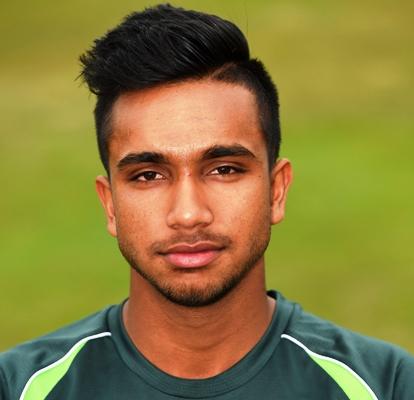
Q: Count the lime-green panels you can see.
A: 2